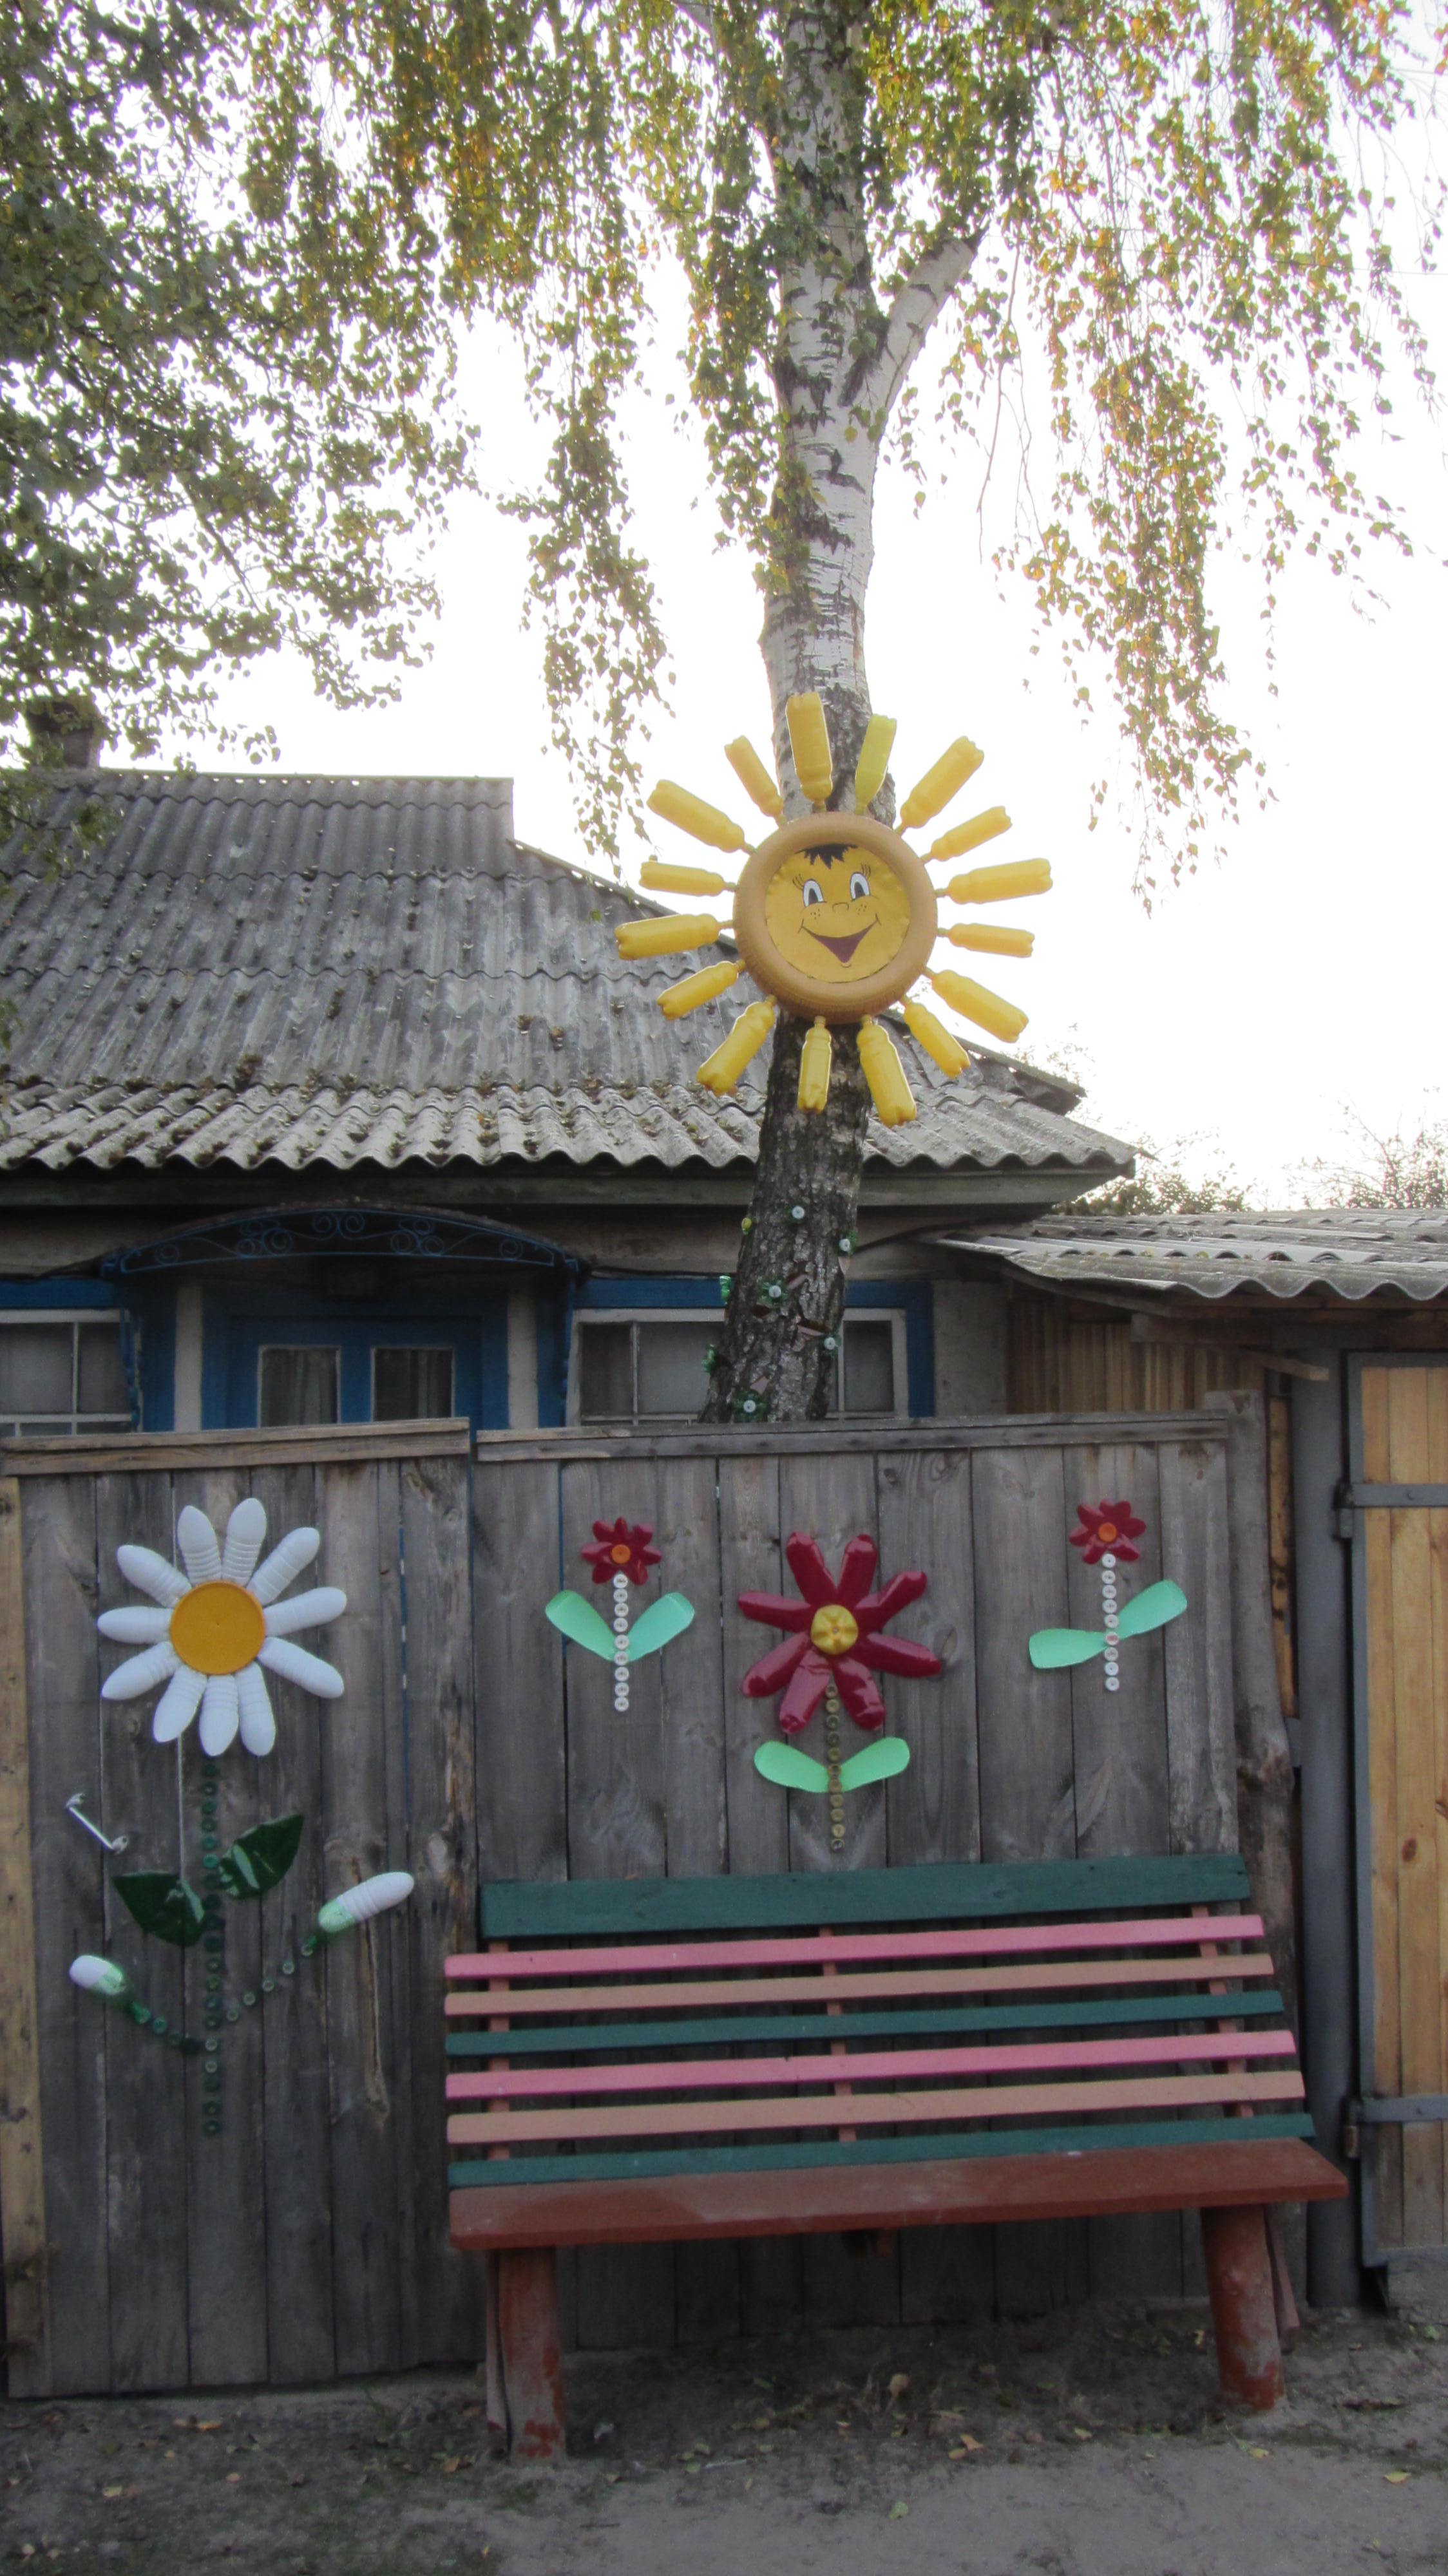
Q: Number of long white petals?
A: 11